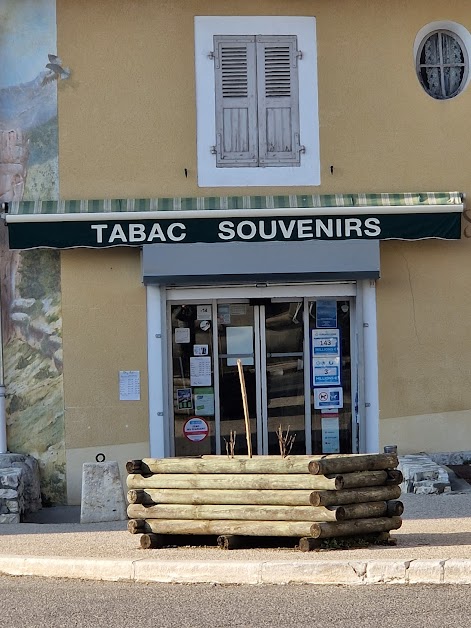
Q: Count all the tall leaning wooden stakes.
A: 1